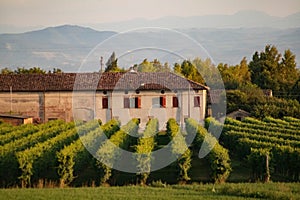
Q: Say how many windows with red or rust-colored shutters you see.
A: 6